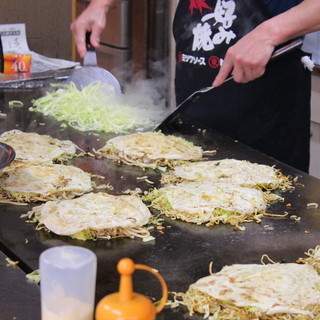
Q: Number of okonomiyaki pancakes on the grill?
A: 7